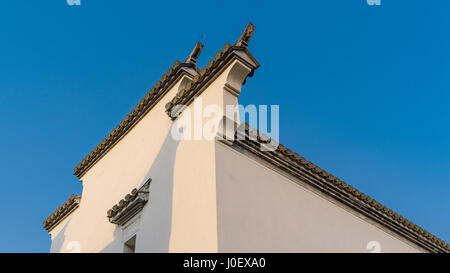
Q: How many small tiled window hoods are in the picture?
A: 1